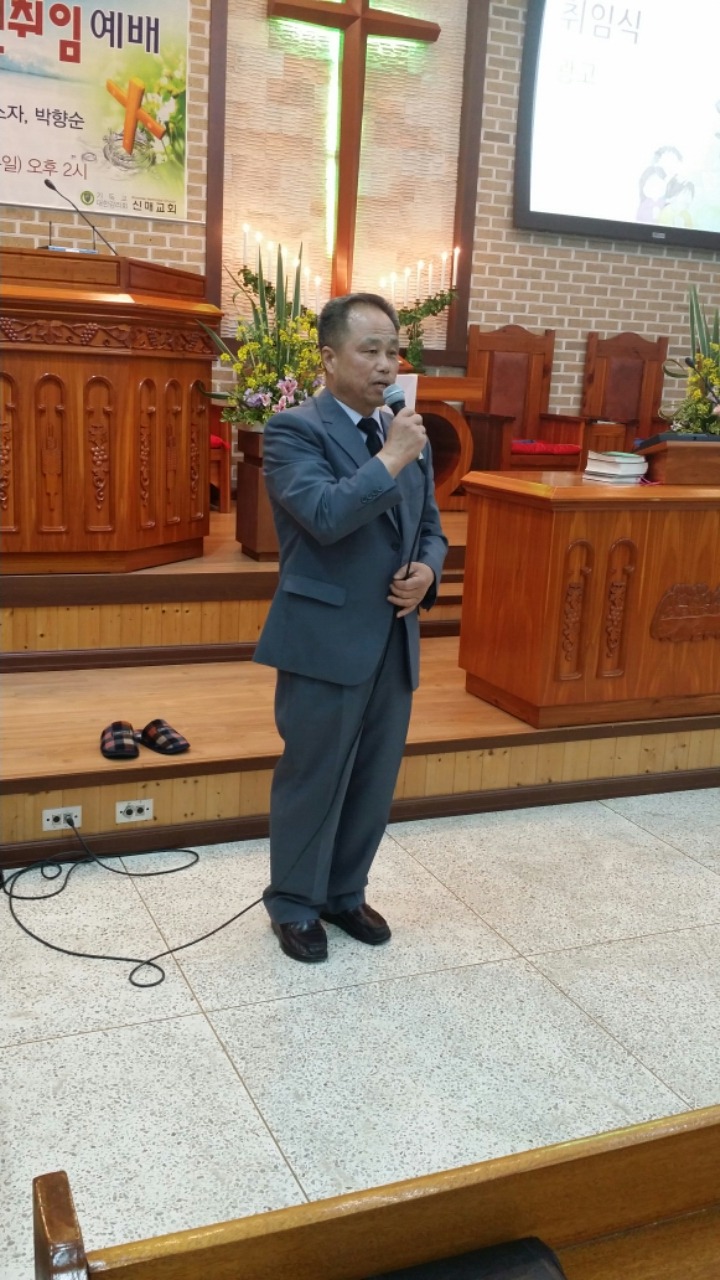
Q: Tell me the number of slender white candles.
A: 14